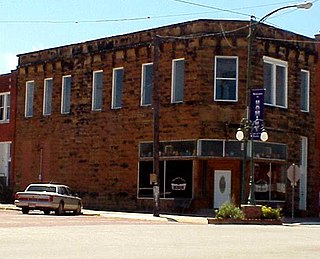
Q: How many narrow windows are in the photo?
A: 8